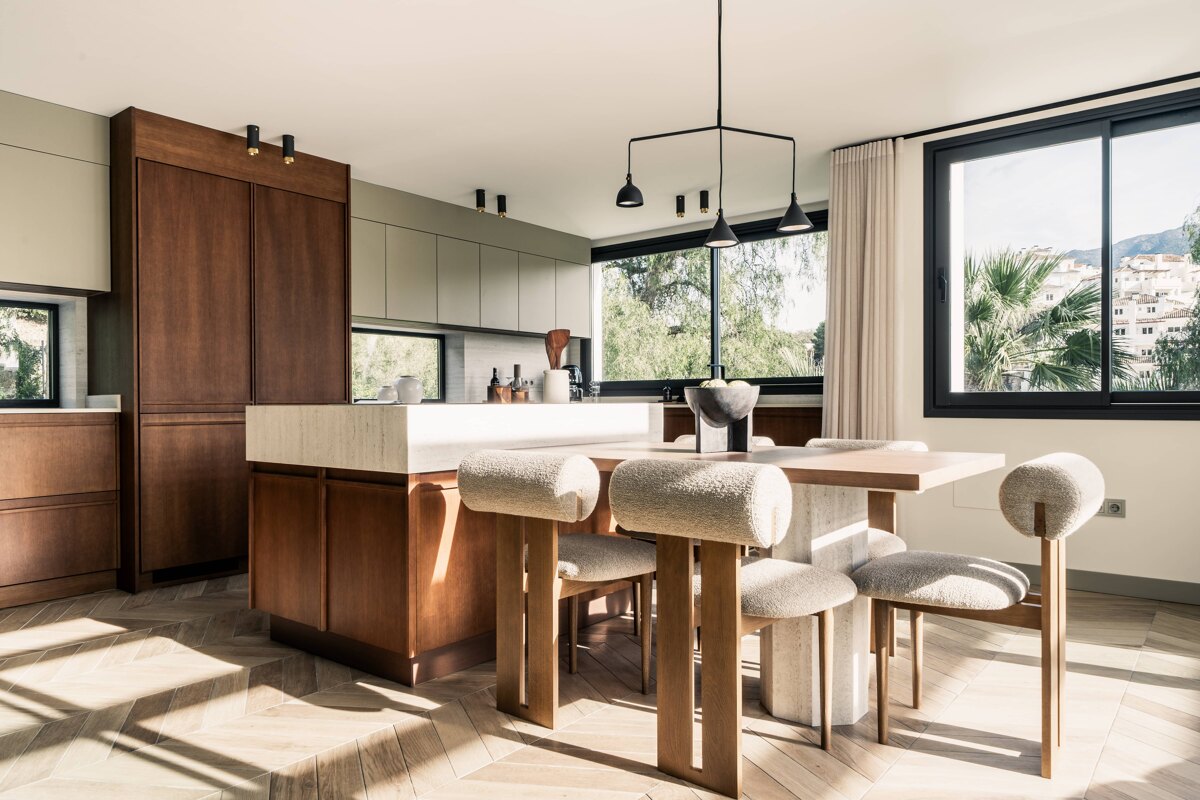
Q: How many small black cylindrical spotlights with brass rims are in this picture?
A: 6